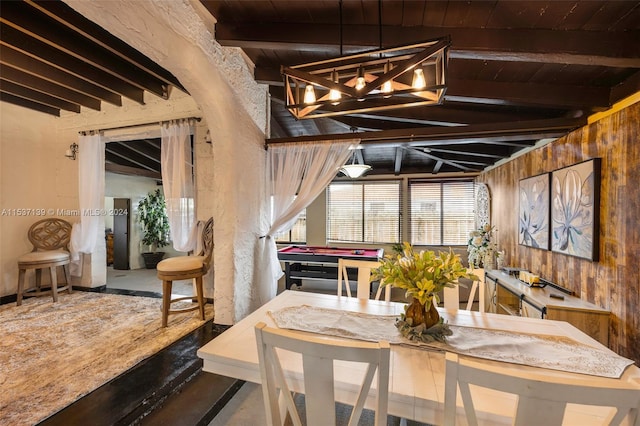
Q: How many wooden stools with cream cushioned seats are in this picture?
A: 2